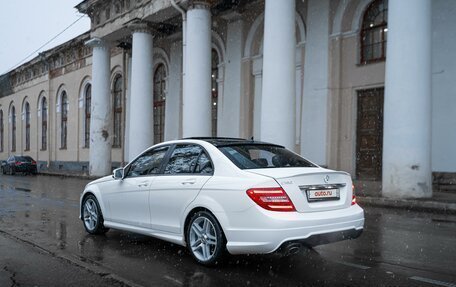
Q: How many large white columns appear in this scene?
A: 5